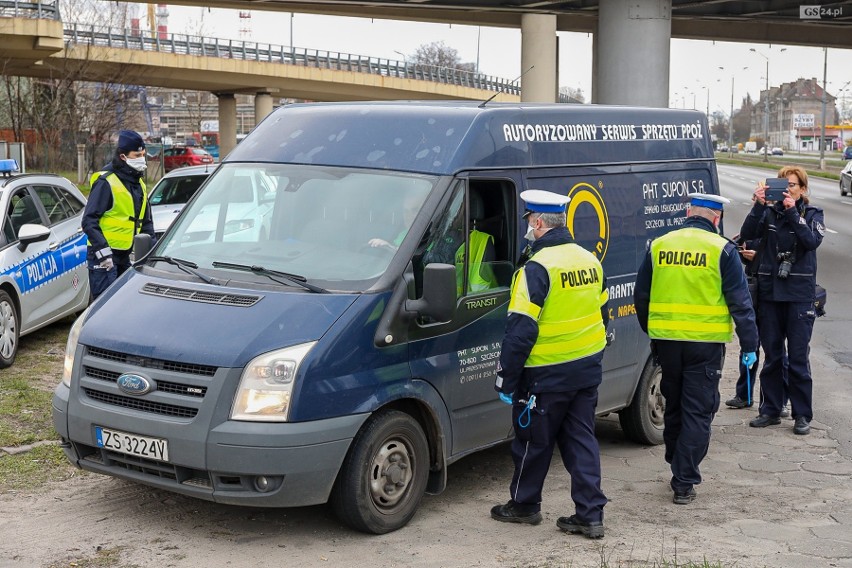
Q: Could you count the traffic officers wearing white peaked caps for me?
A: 2